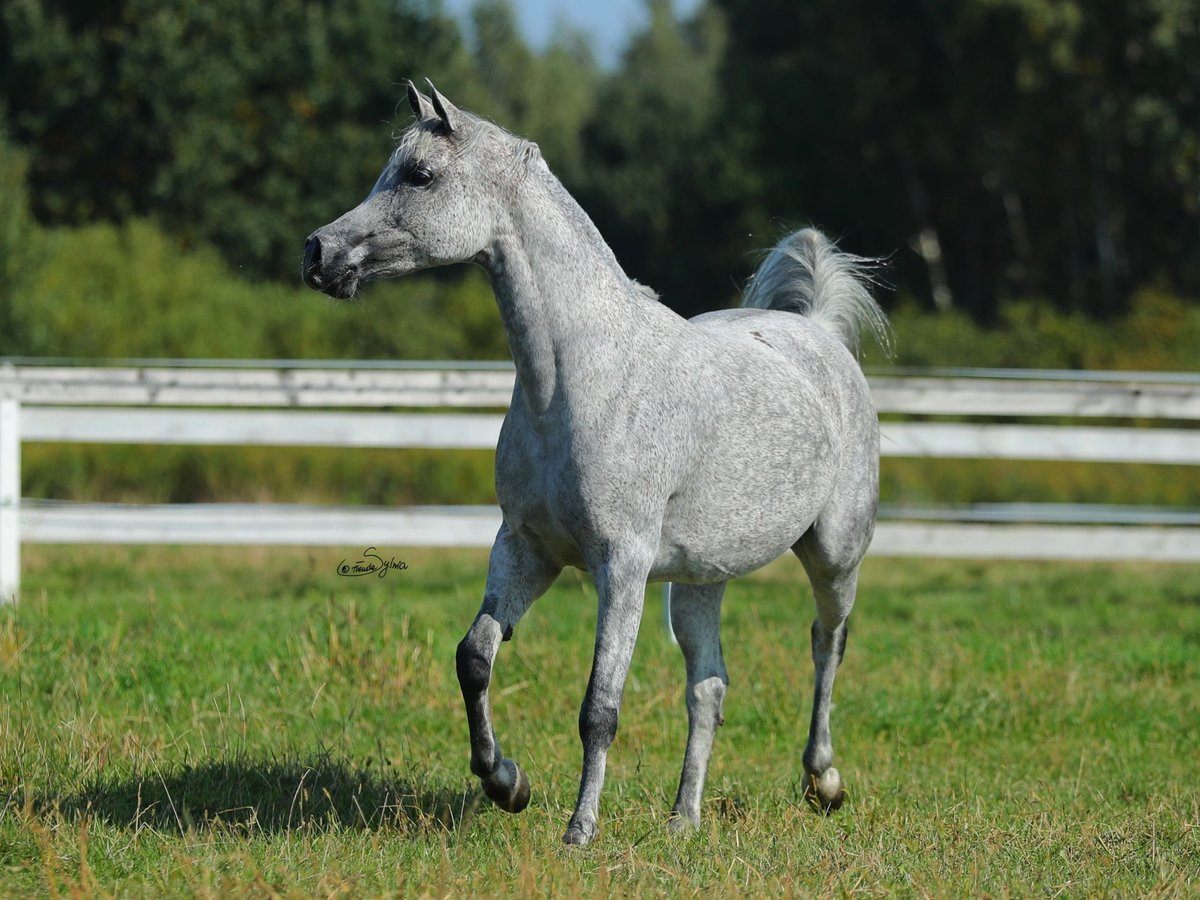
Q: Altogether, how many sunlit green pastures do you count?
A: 1